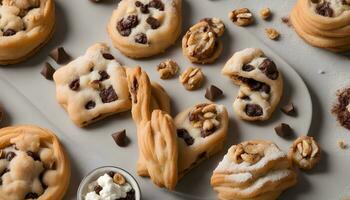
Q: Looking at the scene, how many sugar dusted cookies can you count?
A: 1